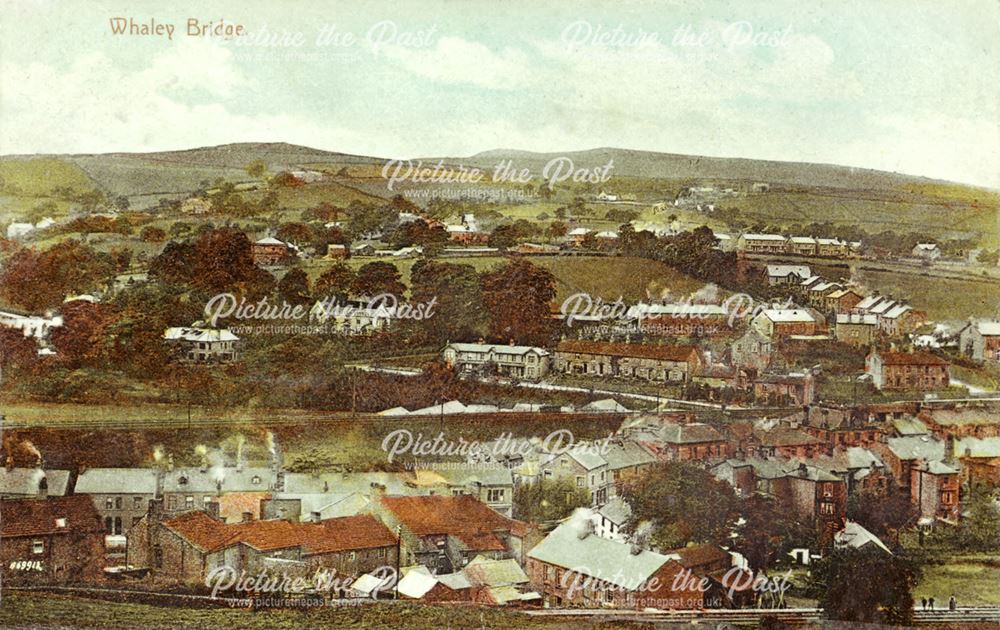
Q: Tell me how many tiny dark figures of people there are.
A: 3